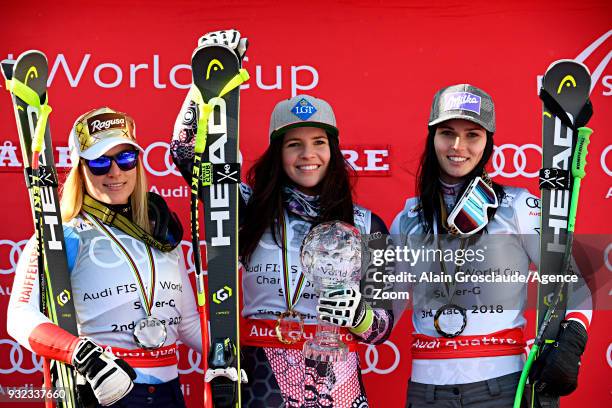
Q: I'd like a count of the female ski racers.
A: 3